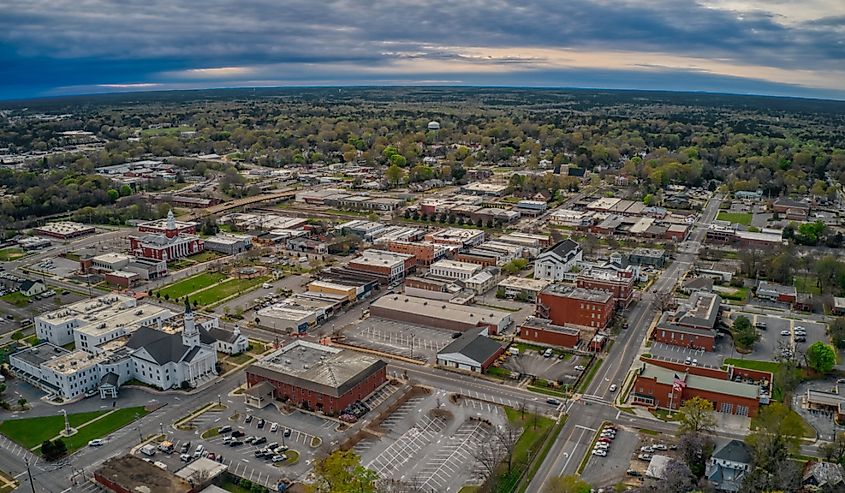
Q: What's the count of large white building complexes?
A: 1